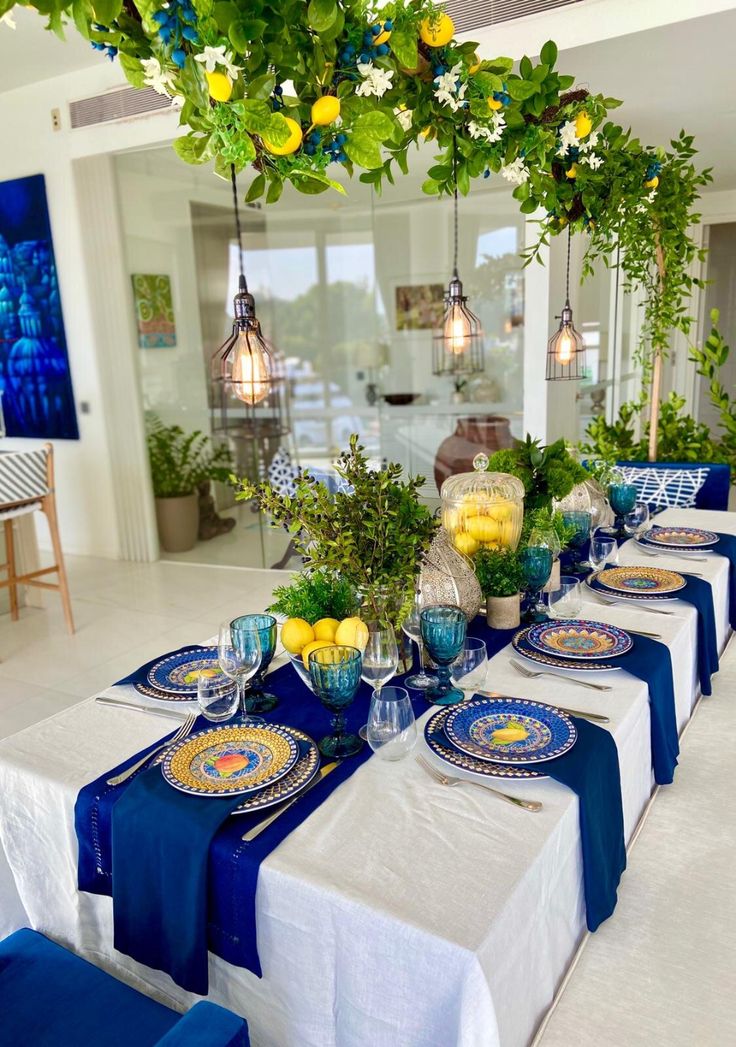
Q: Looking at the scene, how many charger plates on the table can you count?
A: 6